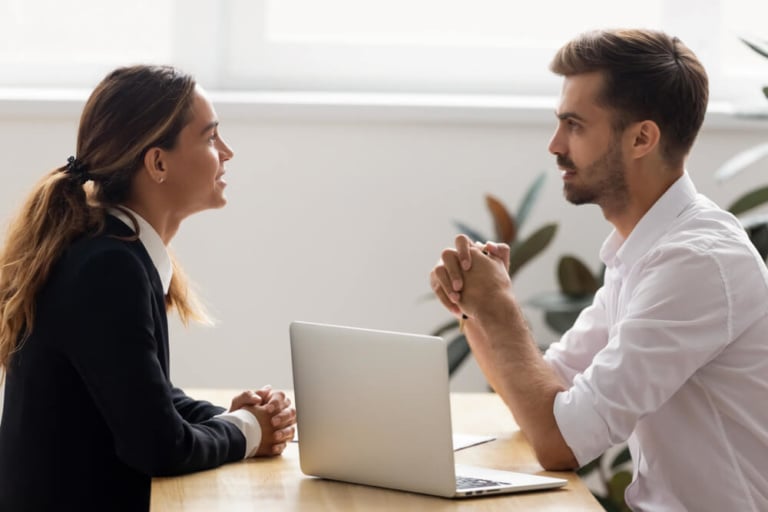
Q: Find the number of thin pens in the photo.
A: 1